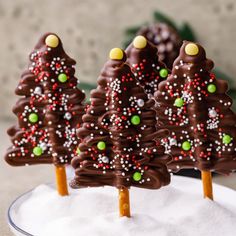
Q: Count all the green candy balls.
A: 11